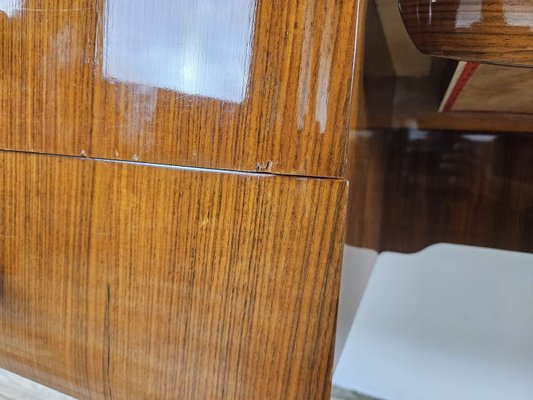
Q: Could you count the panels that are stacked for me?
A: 2